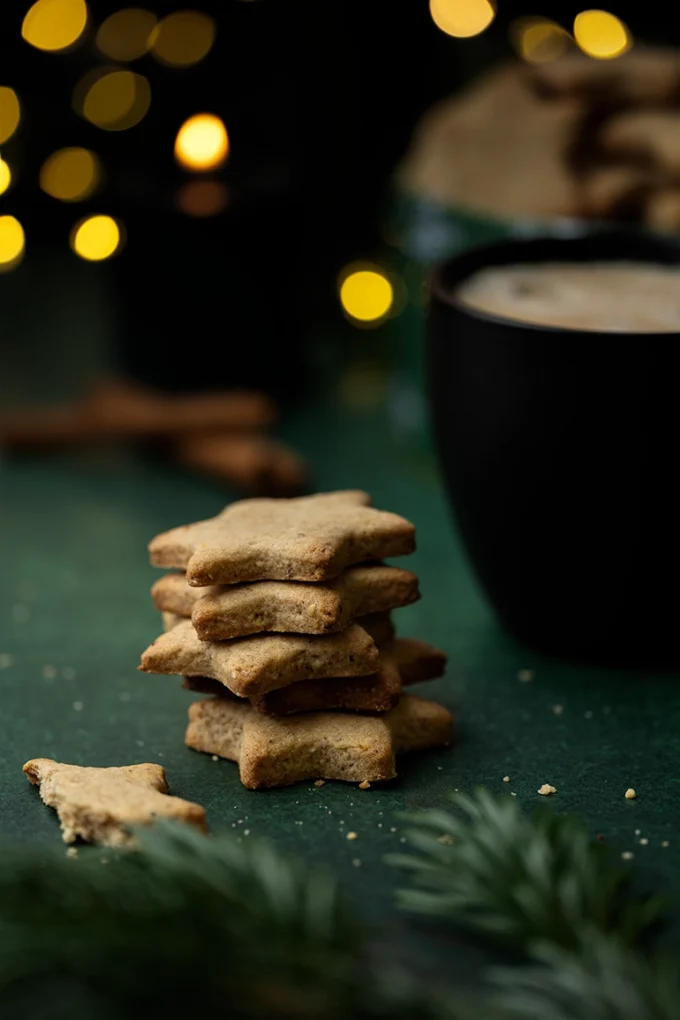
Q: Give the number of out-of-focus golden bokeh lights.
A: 14